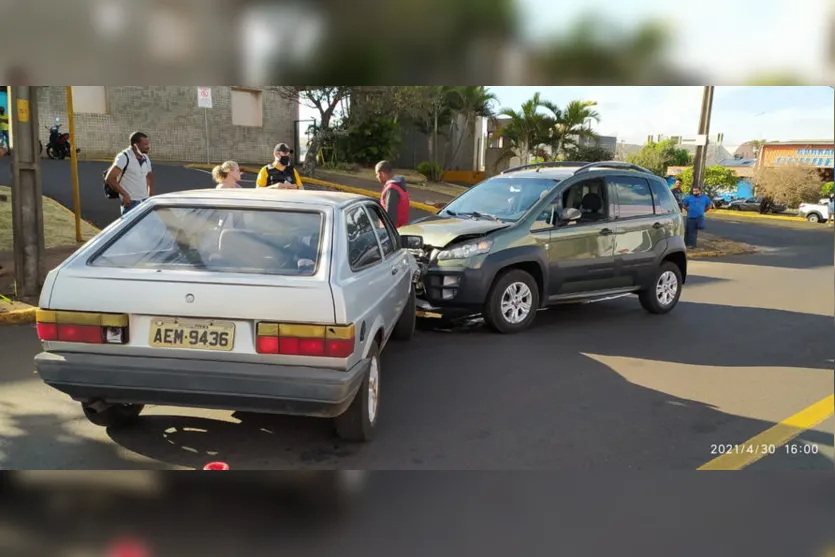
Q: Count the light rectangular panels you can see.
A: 2